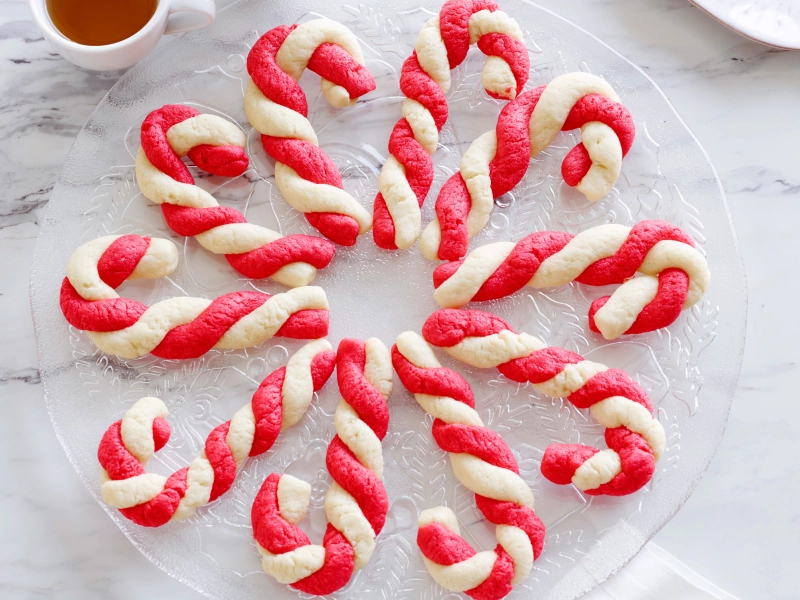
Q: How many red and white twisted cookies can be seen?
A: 10